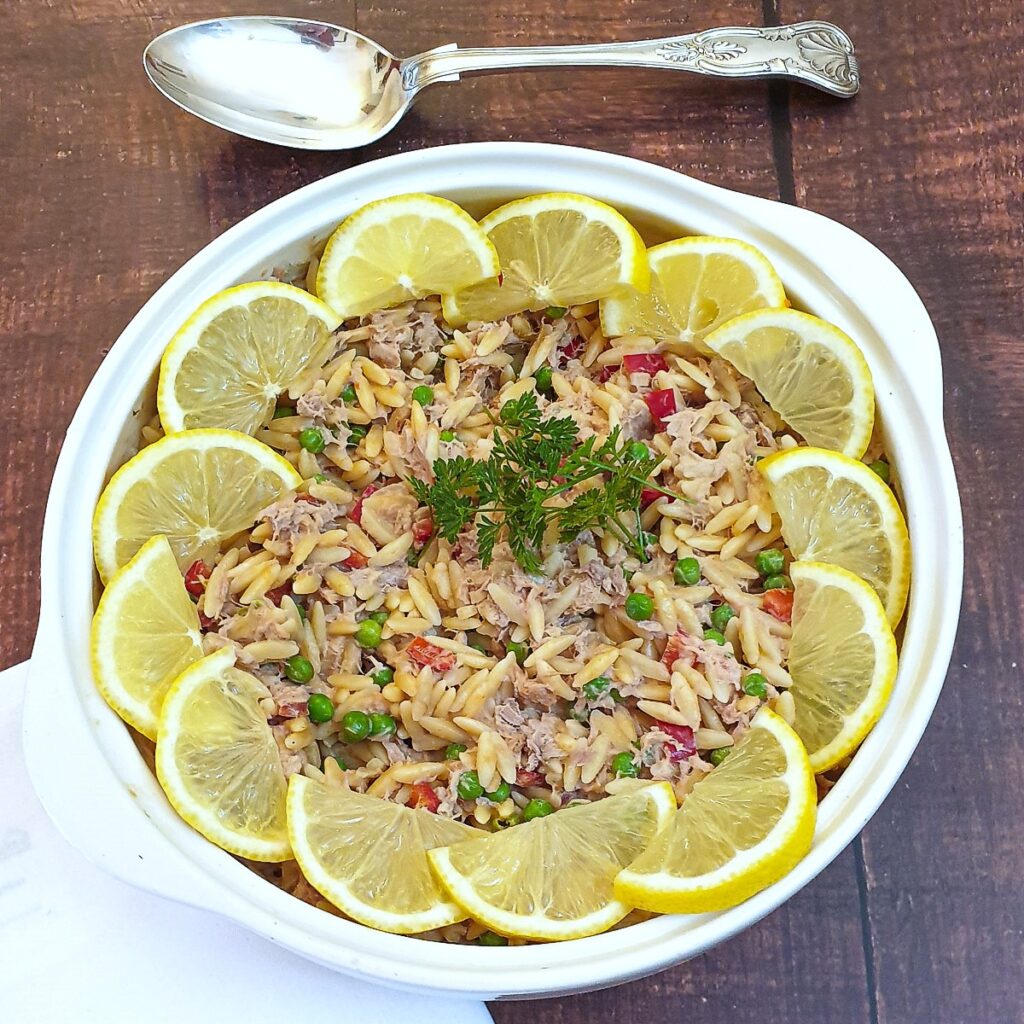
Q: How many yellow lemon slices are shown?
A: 13